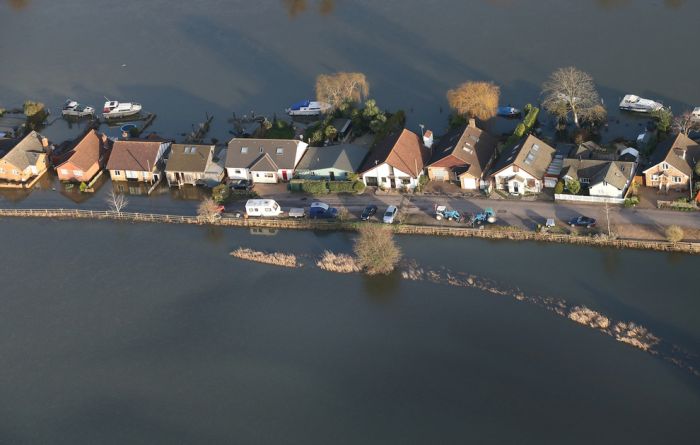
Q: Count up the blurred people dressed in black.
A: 0